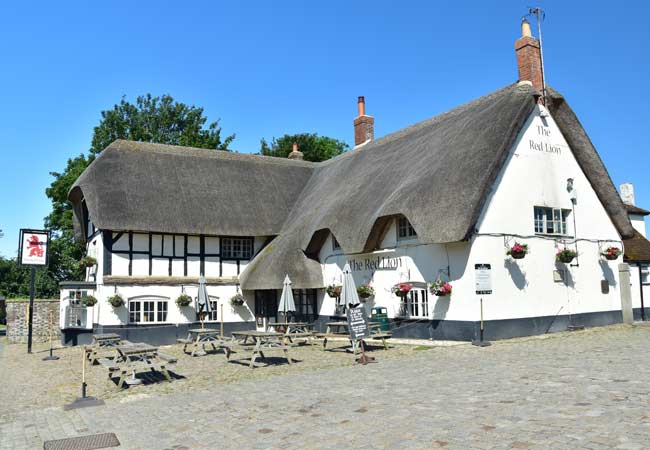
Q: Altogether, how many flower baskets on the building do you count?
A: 12